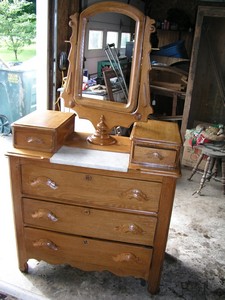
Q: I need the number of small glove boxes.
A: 2